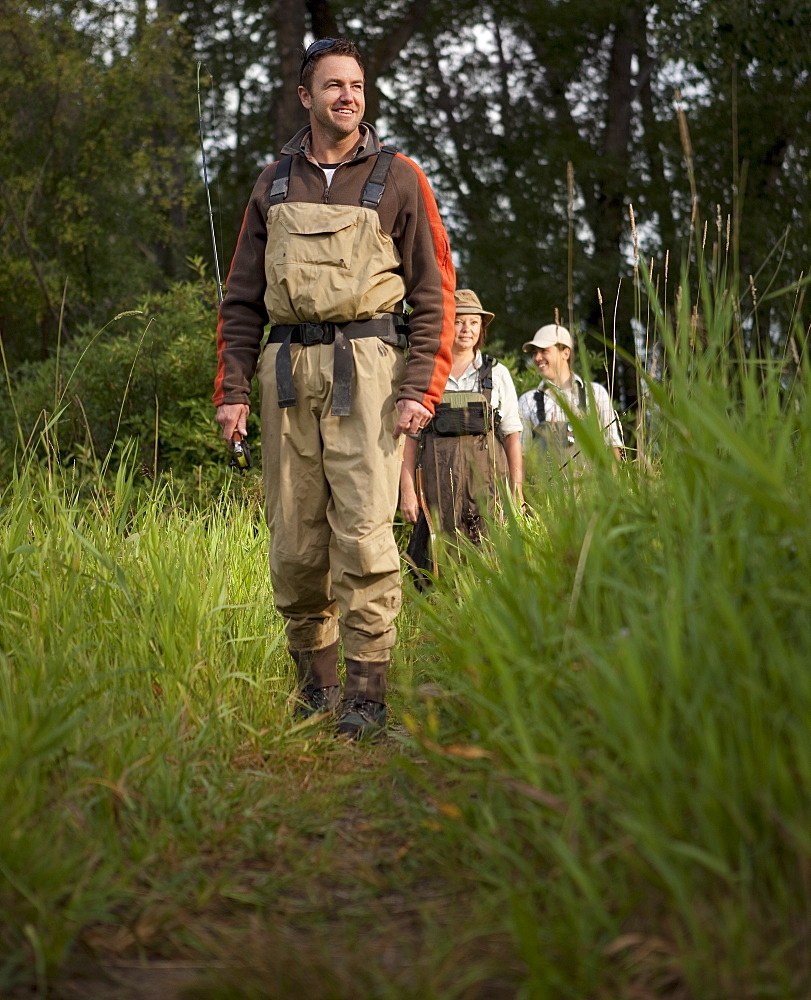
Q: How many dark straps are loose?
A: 2